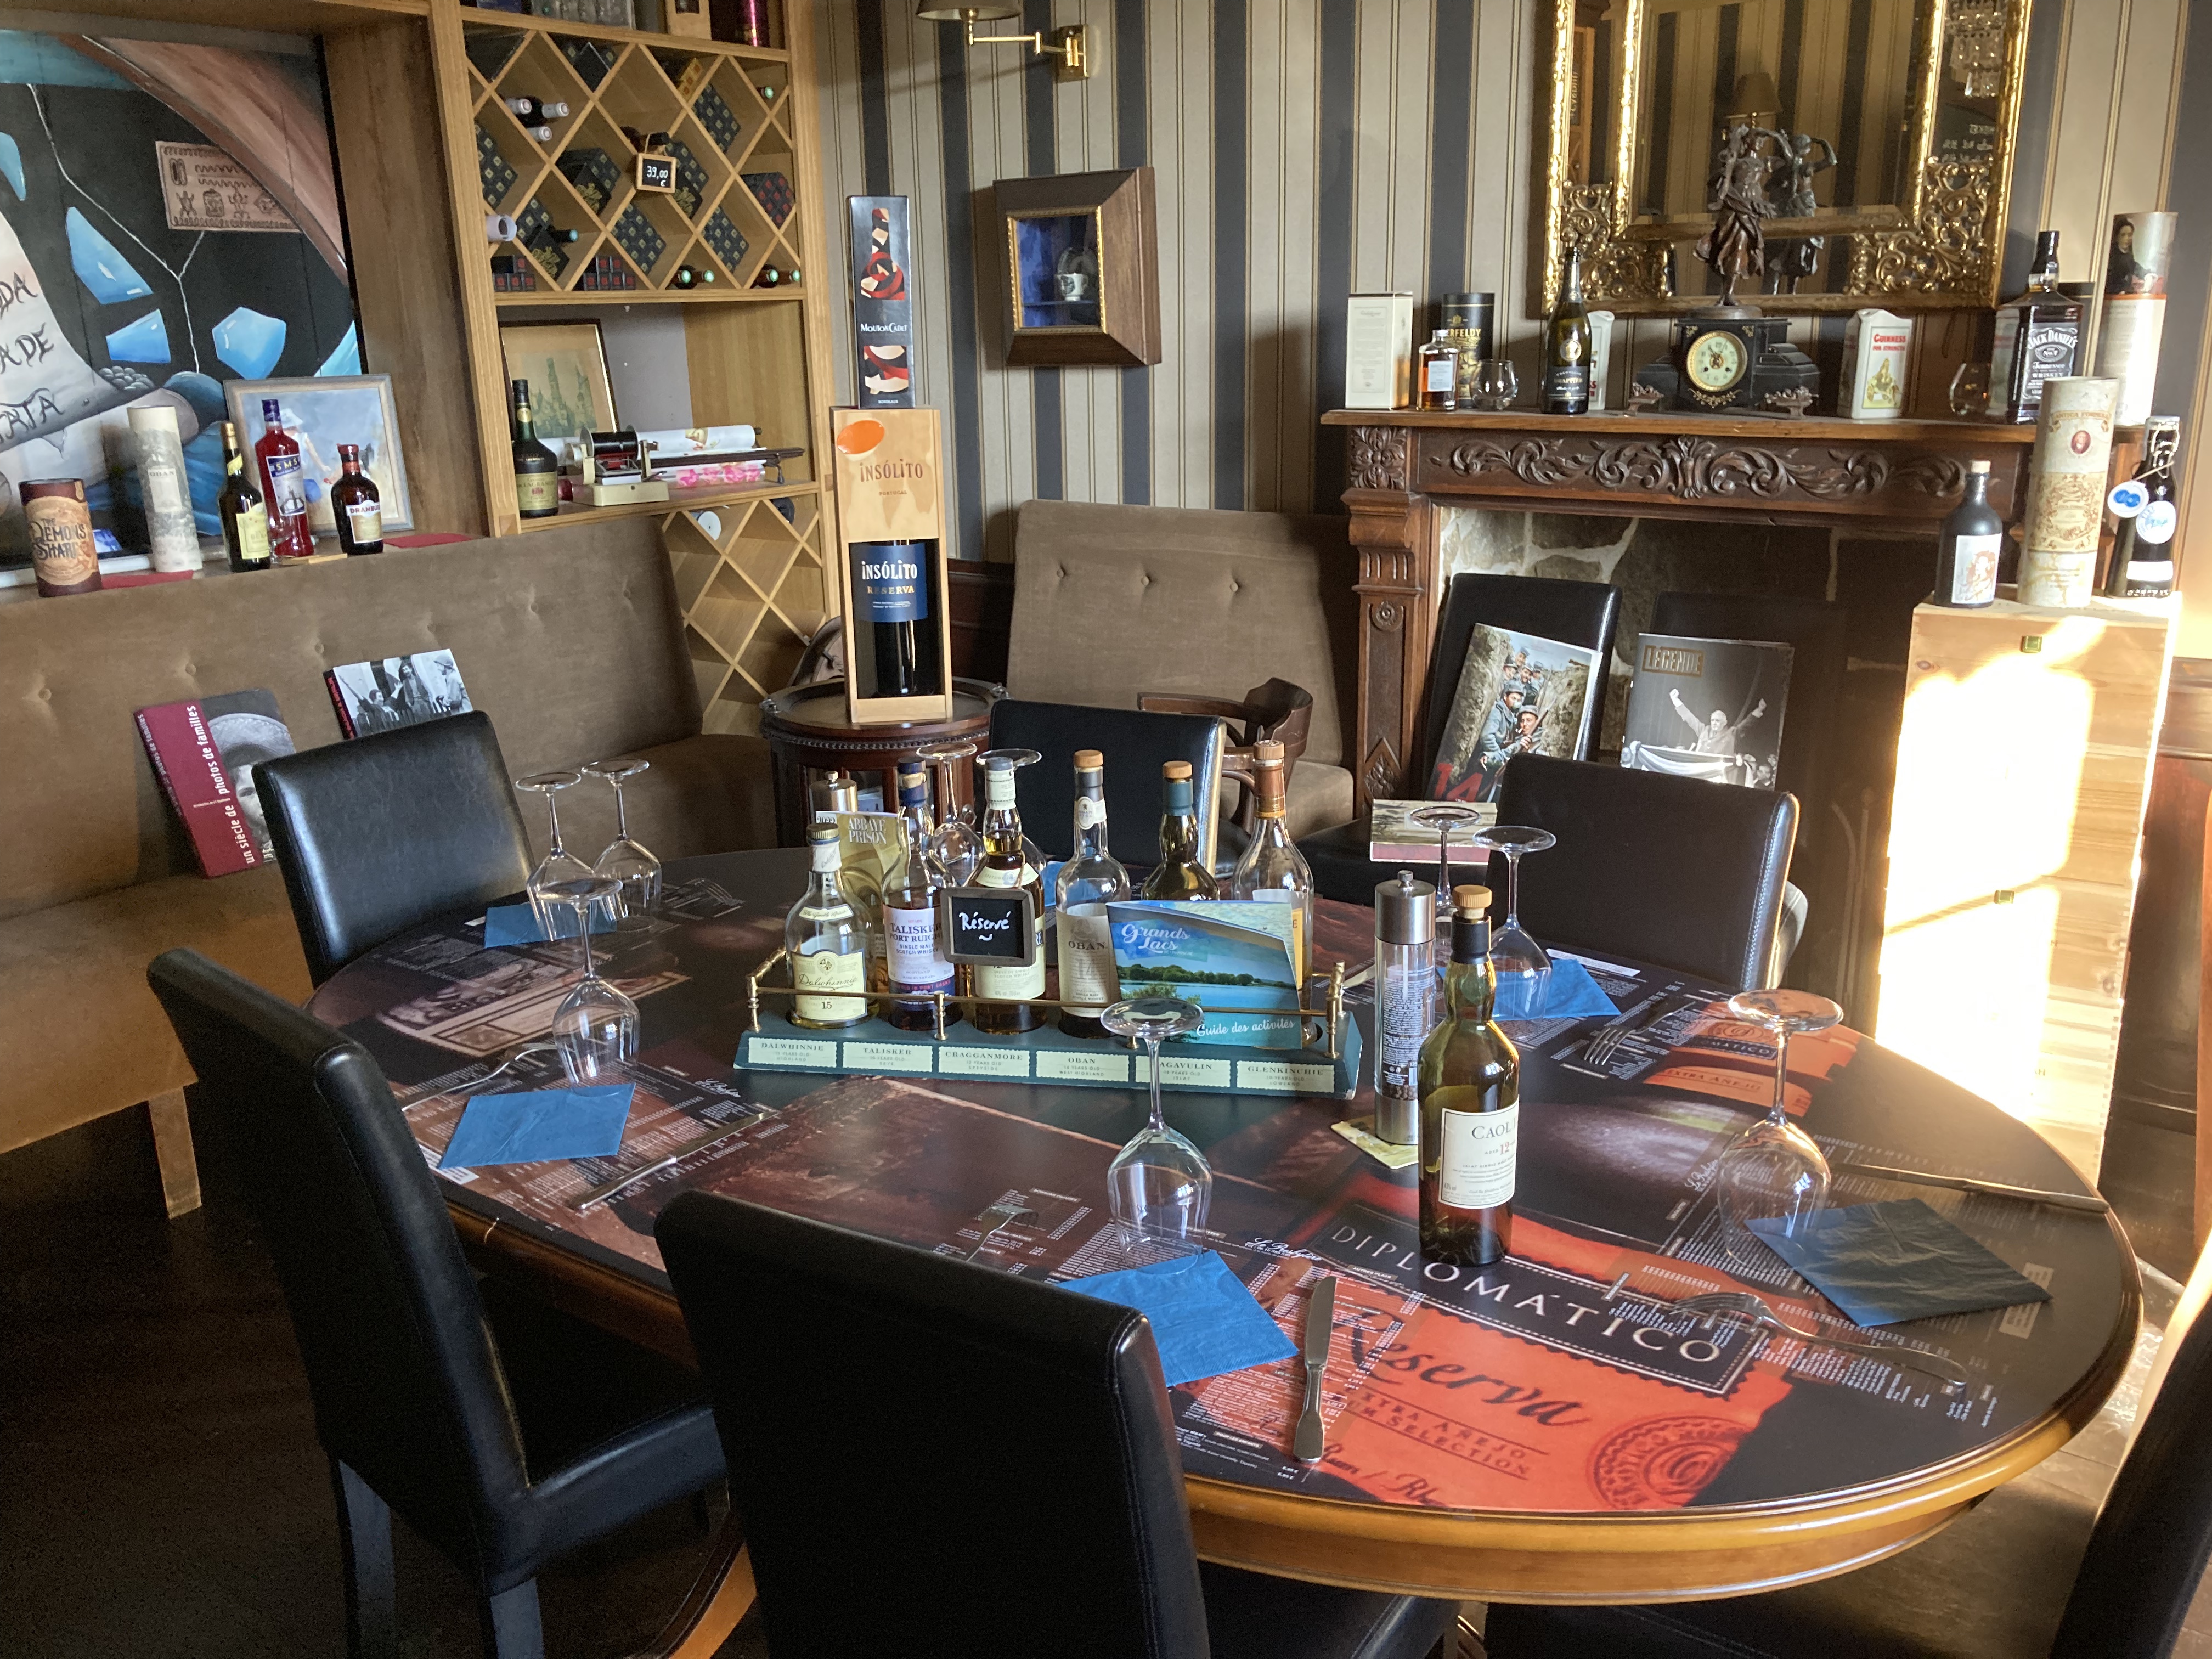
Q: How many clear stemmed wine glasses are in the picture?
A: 9